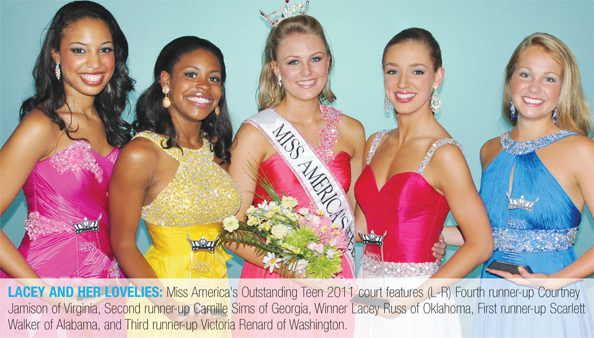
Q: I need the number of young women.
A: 5